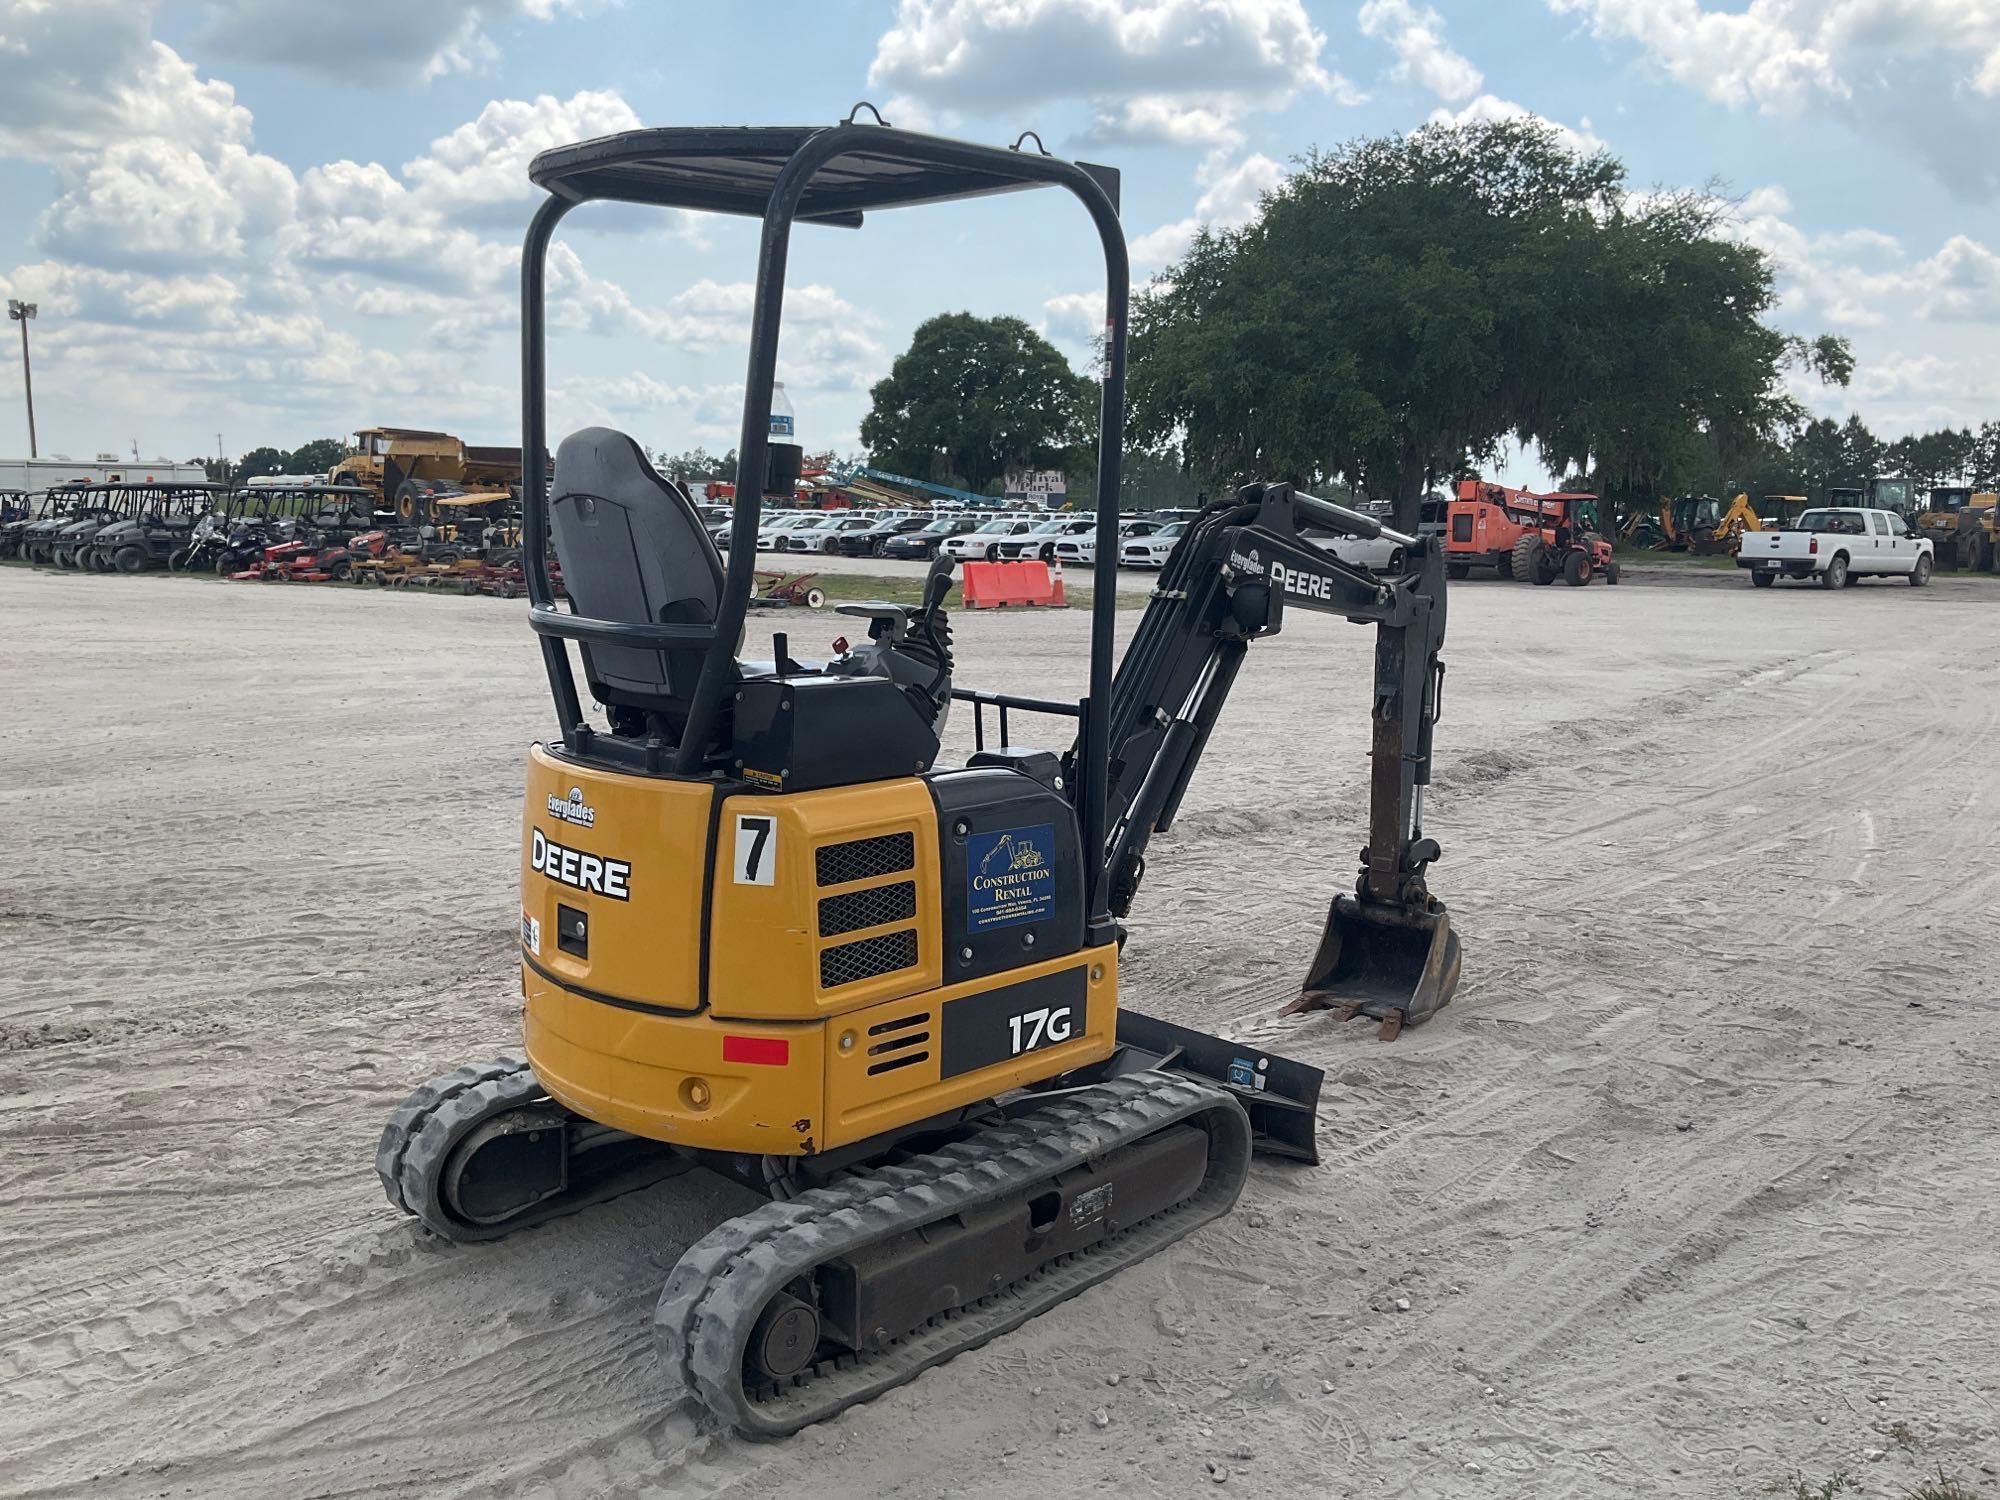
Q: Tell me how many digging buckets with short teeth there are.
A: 1